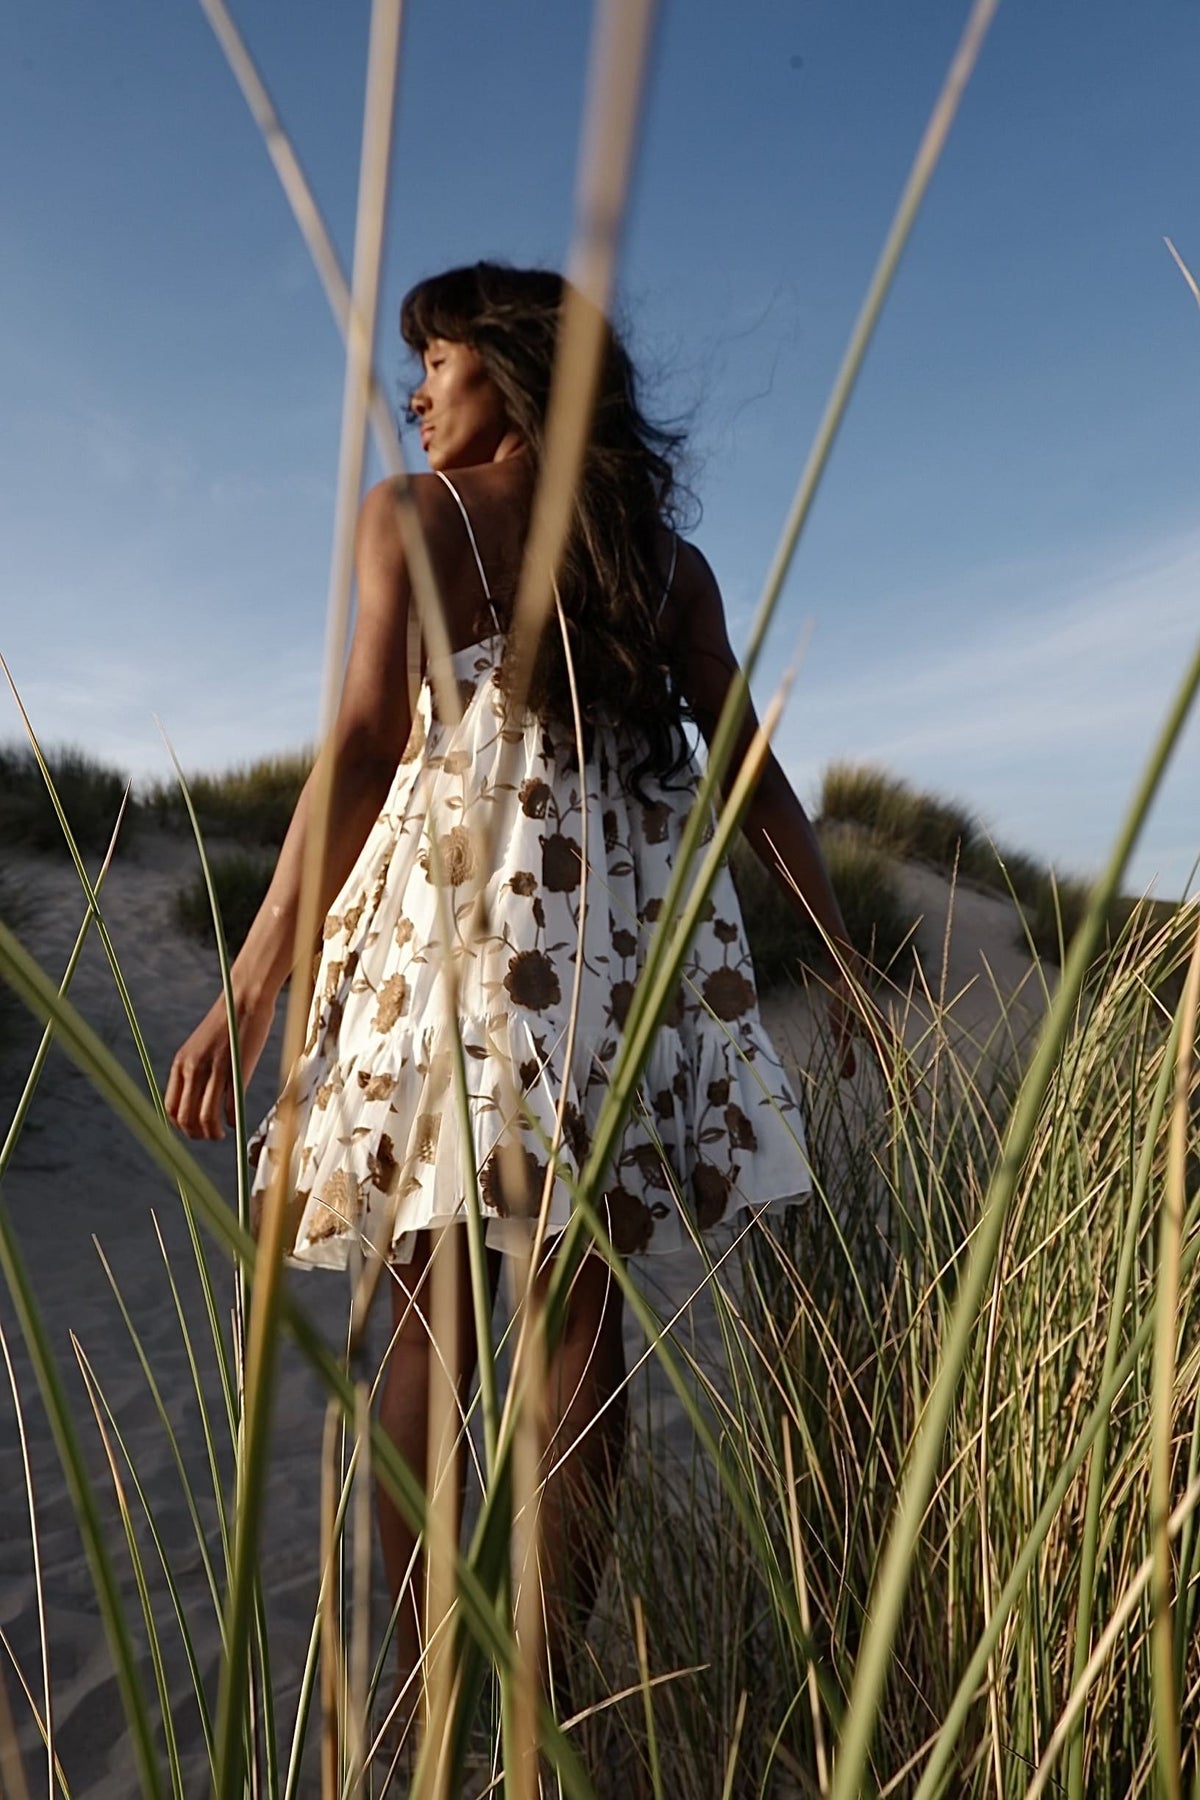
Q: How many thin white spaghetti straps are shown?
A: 2